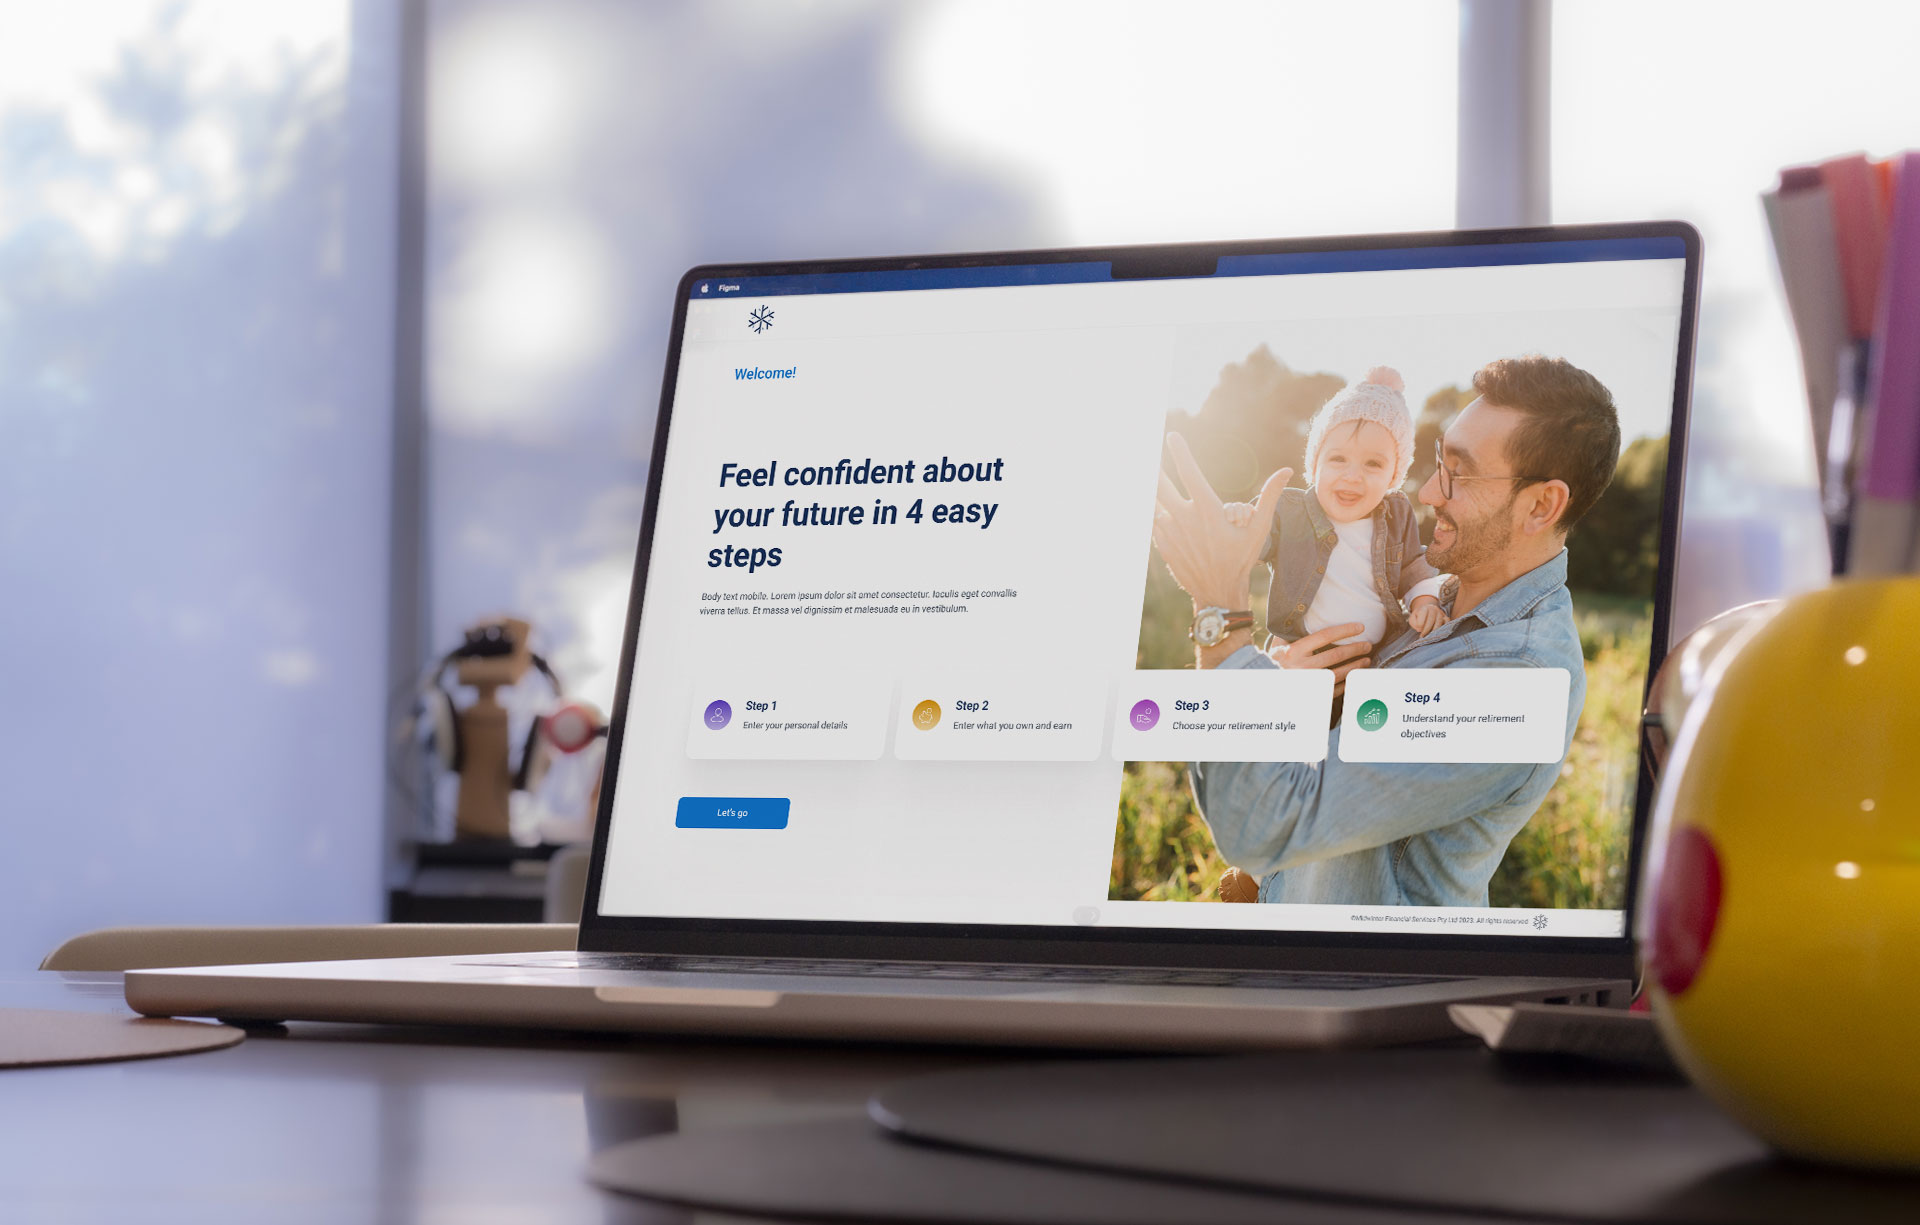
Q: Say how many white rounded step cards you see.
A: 4